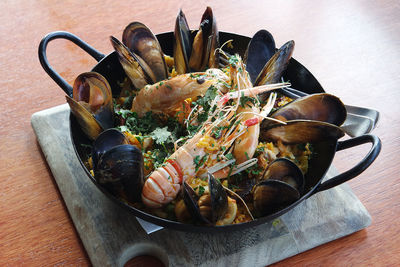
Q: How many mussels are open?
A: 8